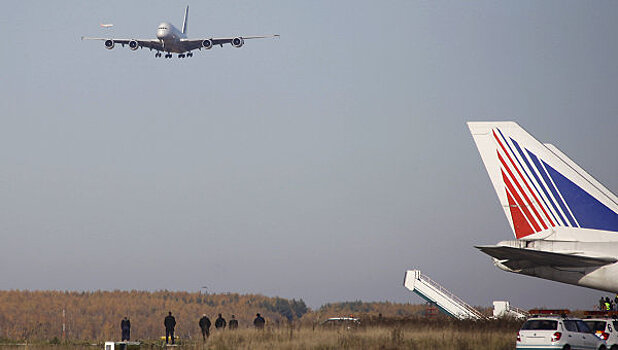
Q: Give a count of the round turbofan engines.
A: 4